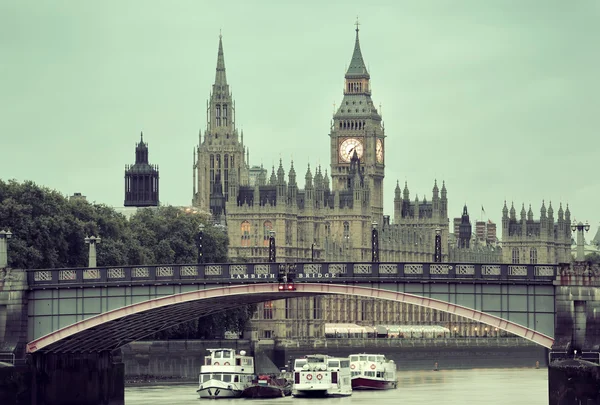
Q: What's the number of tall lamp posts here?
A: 7